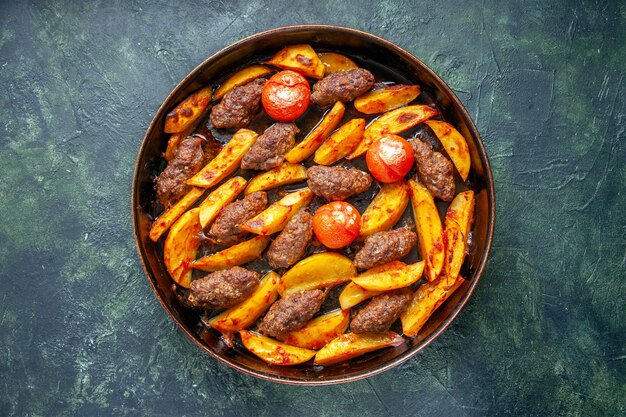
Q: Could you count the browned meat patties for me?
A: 12